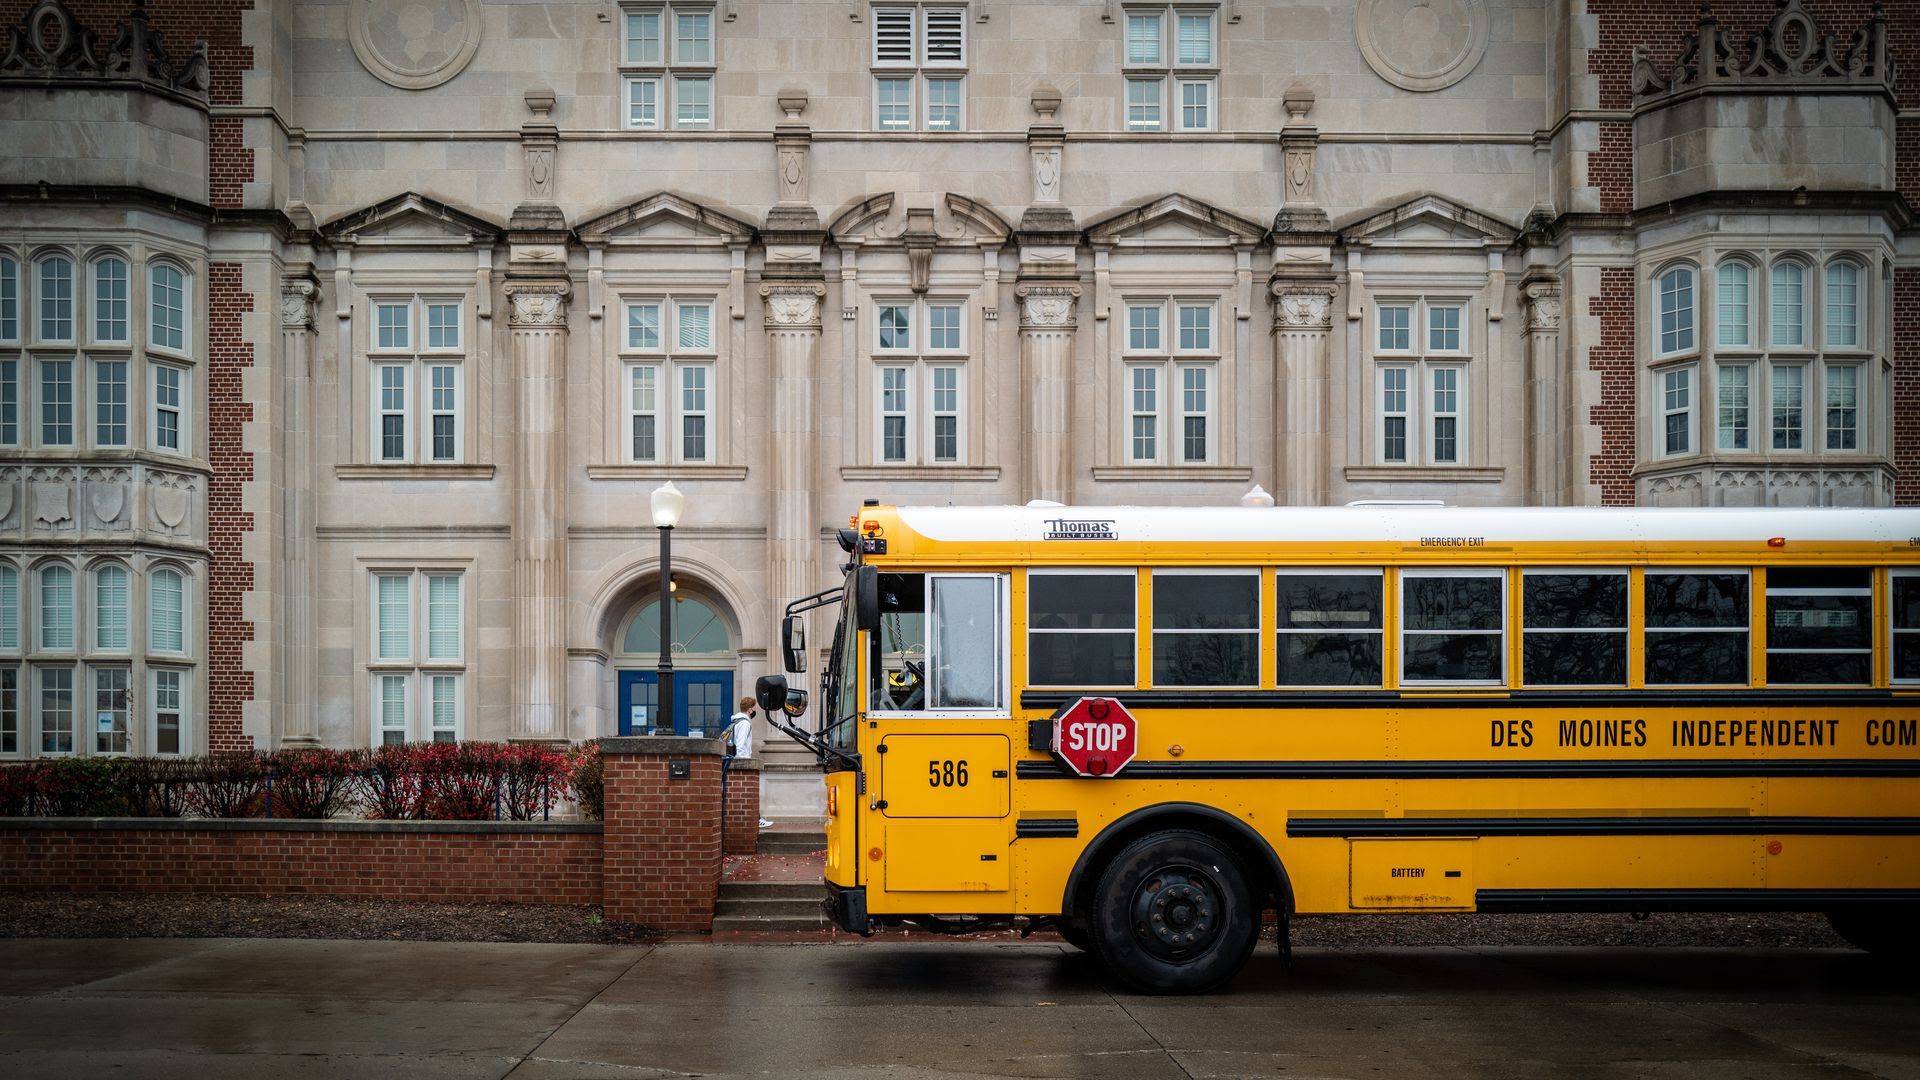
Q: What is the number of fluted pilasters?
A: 6